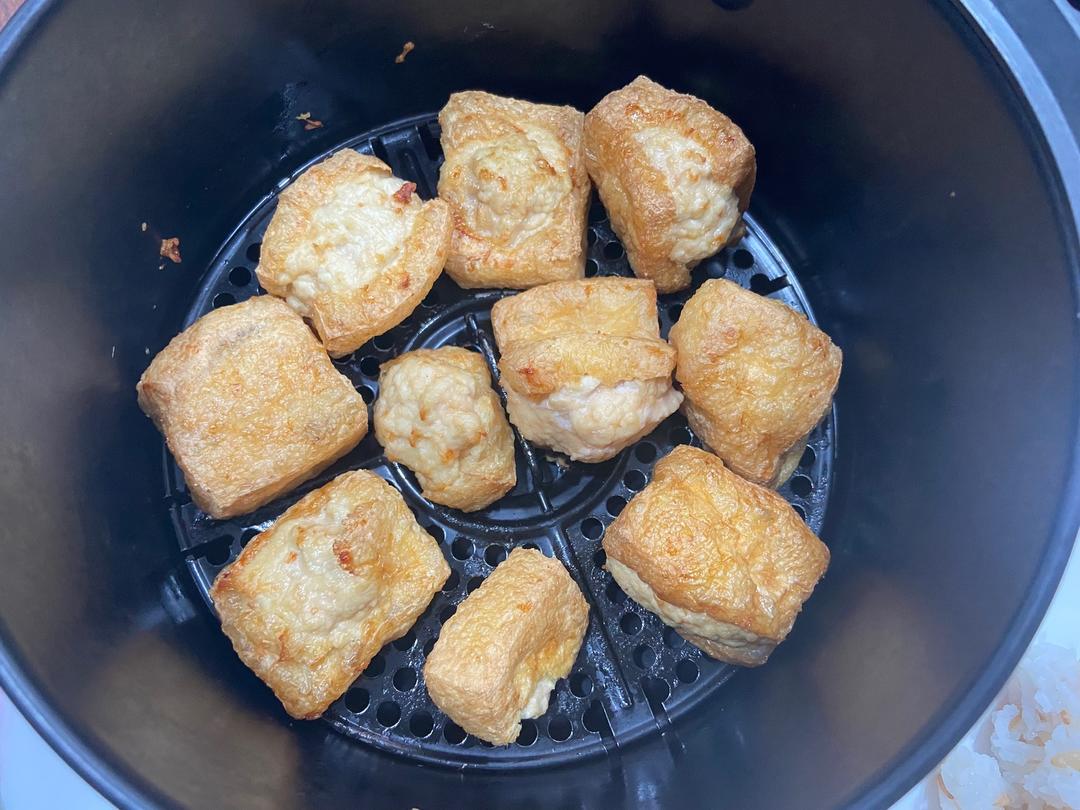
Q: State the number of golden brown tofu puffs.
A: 10